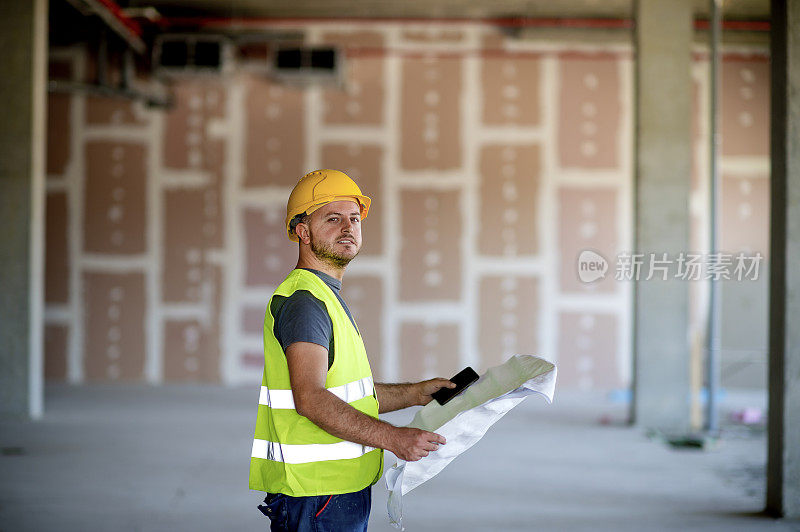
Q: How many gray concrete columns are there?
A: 3